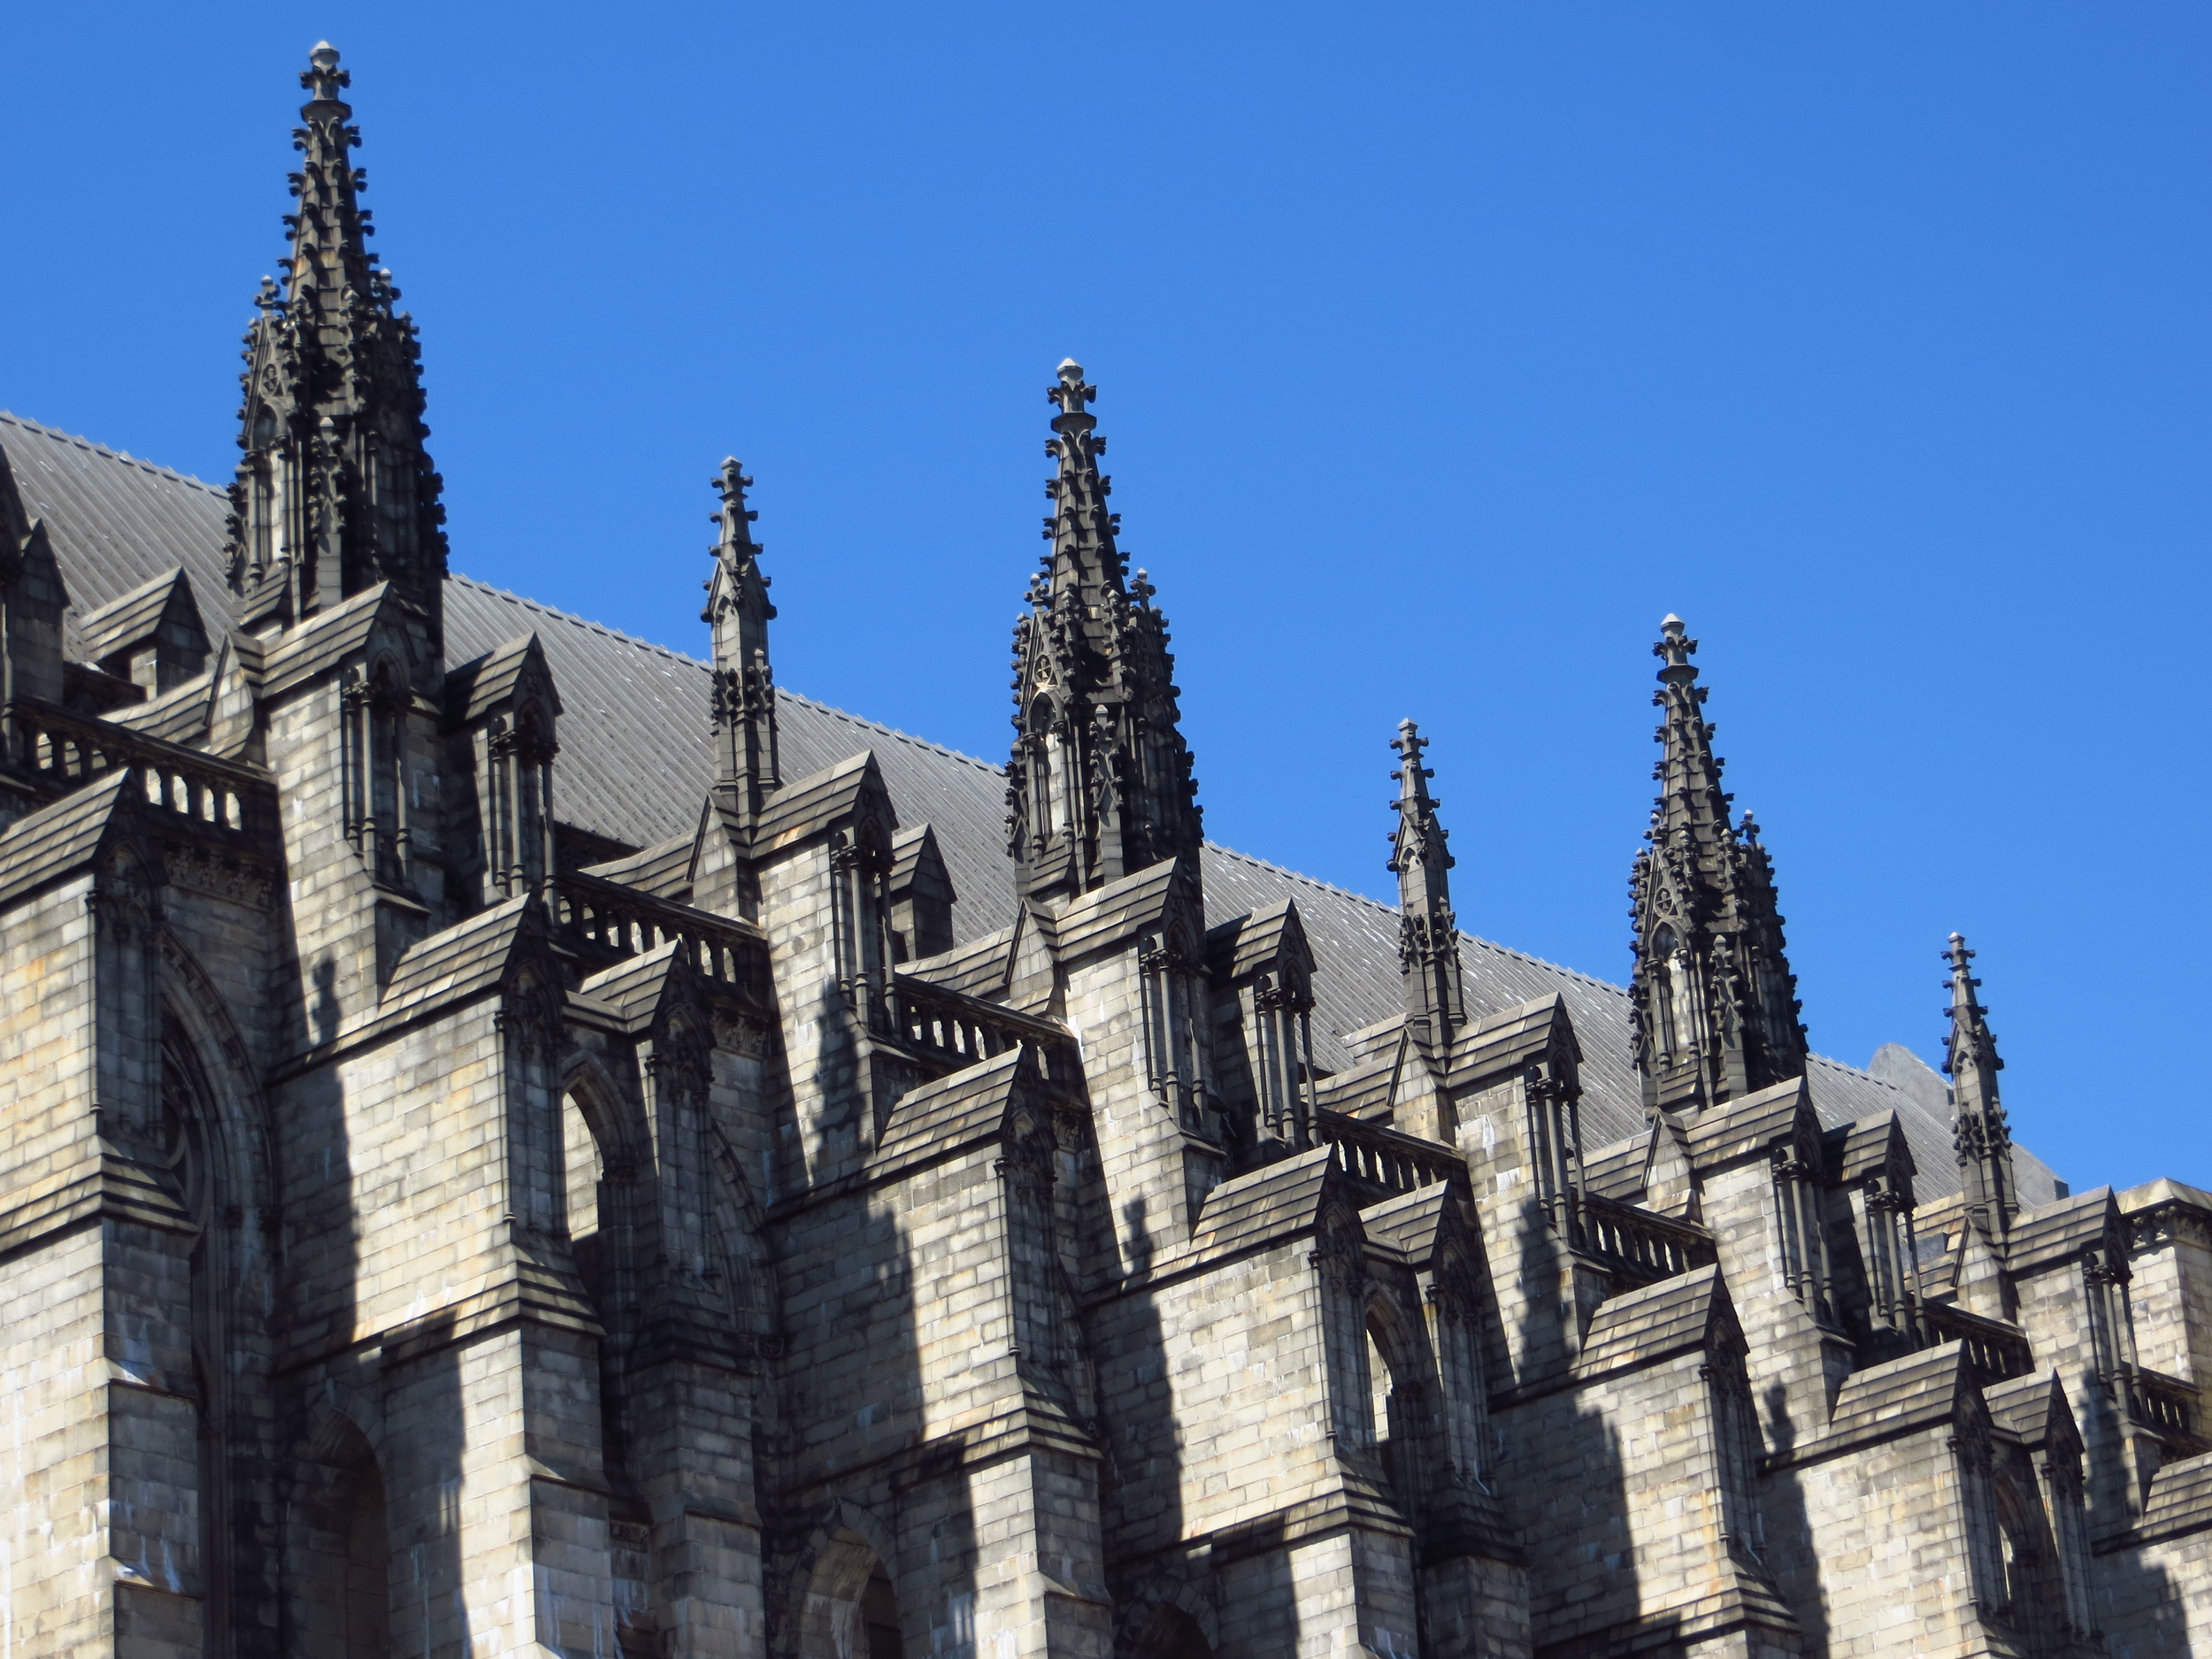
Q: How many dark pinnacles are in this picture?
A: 6